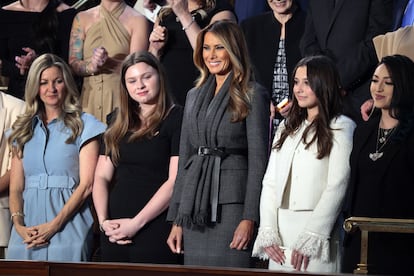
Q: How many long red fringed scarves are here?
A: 0